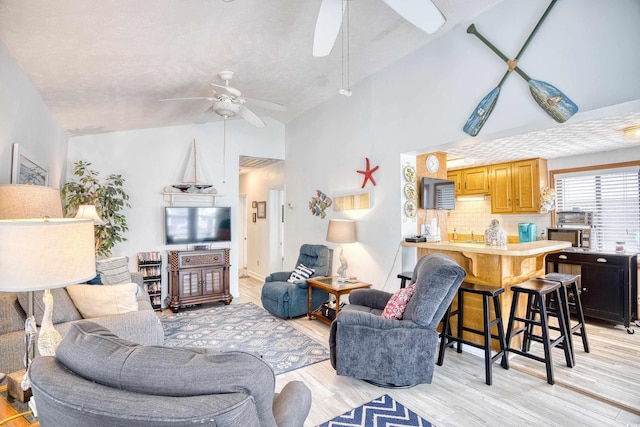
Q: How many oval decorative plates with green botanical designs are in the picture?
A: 3